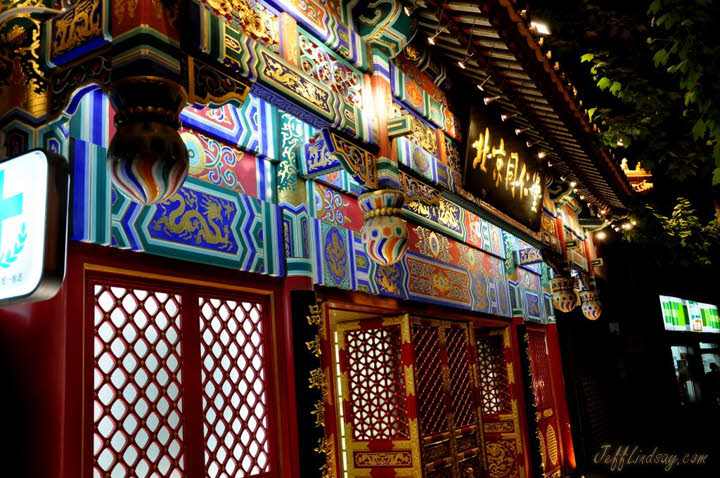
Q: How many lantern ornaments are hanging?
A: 4